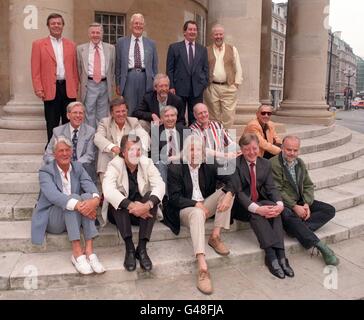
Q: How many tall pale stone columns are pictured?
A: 3